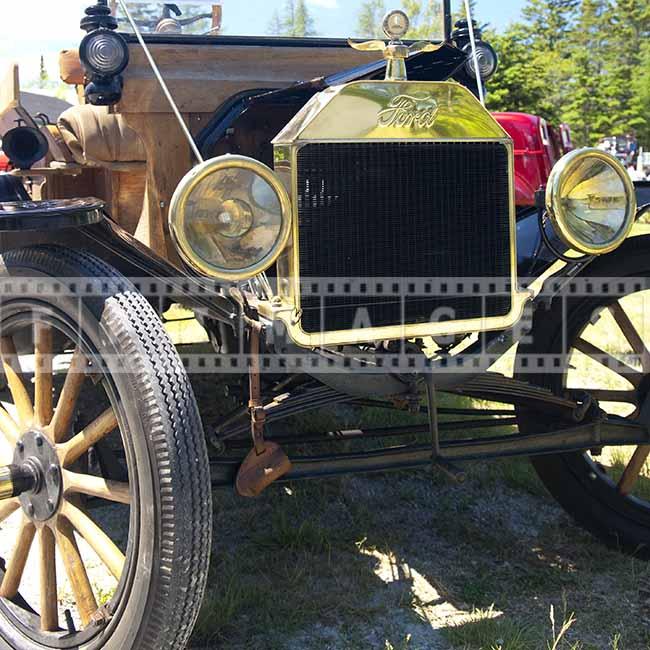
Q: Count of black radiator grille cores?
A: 1